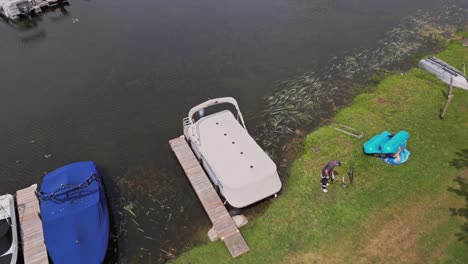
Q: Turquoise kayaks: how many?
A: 2